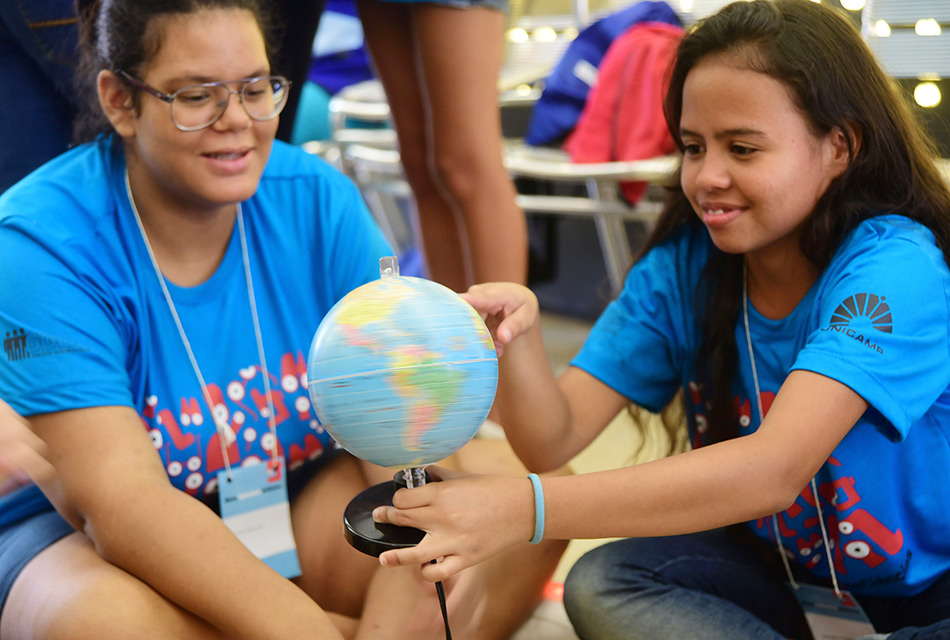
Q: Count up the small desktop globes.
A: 1